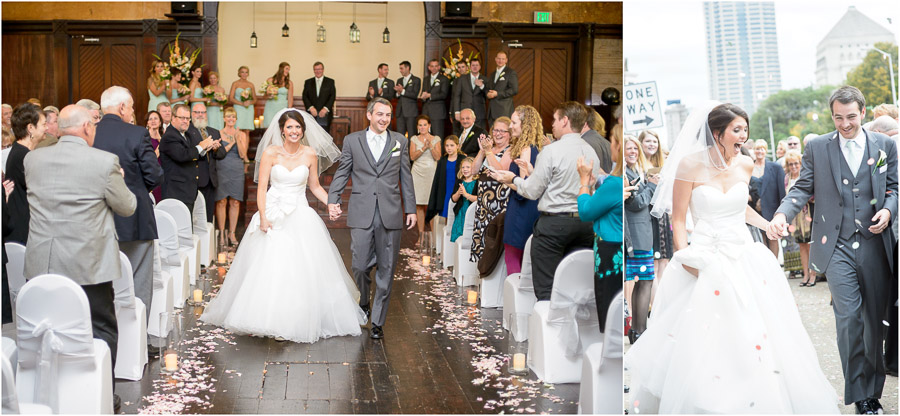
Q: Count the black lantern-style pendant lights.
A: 5